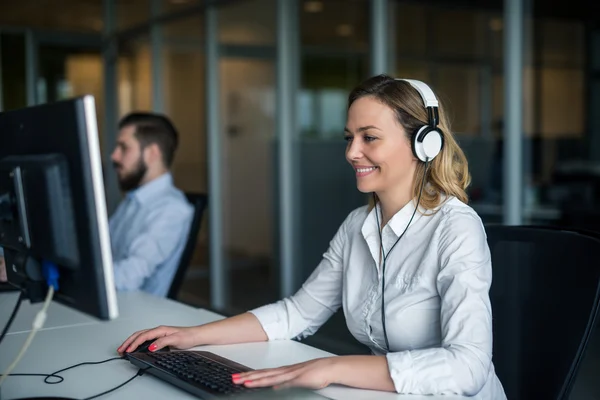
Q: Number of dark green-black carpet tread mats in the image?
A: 0